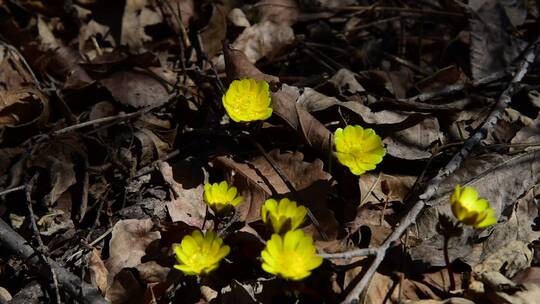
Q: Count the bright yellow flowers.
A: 7